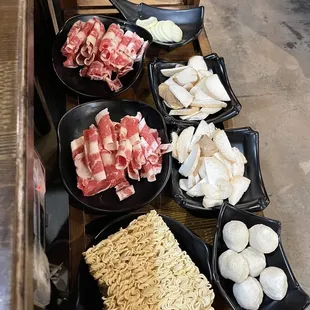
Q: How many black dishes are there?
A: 7